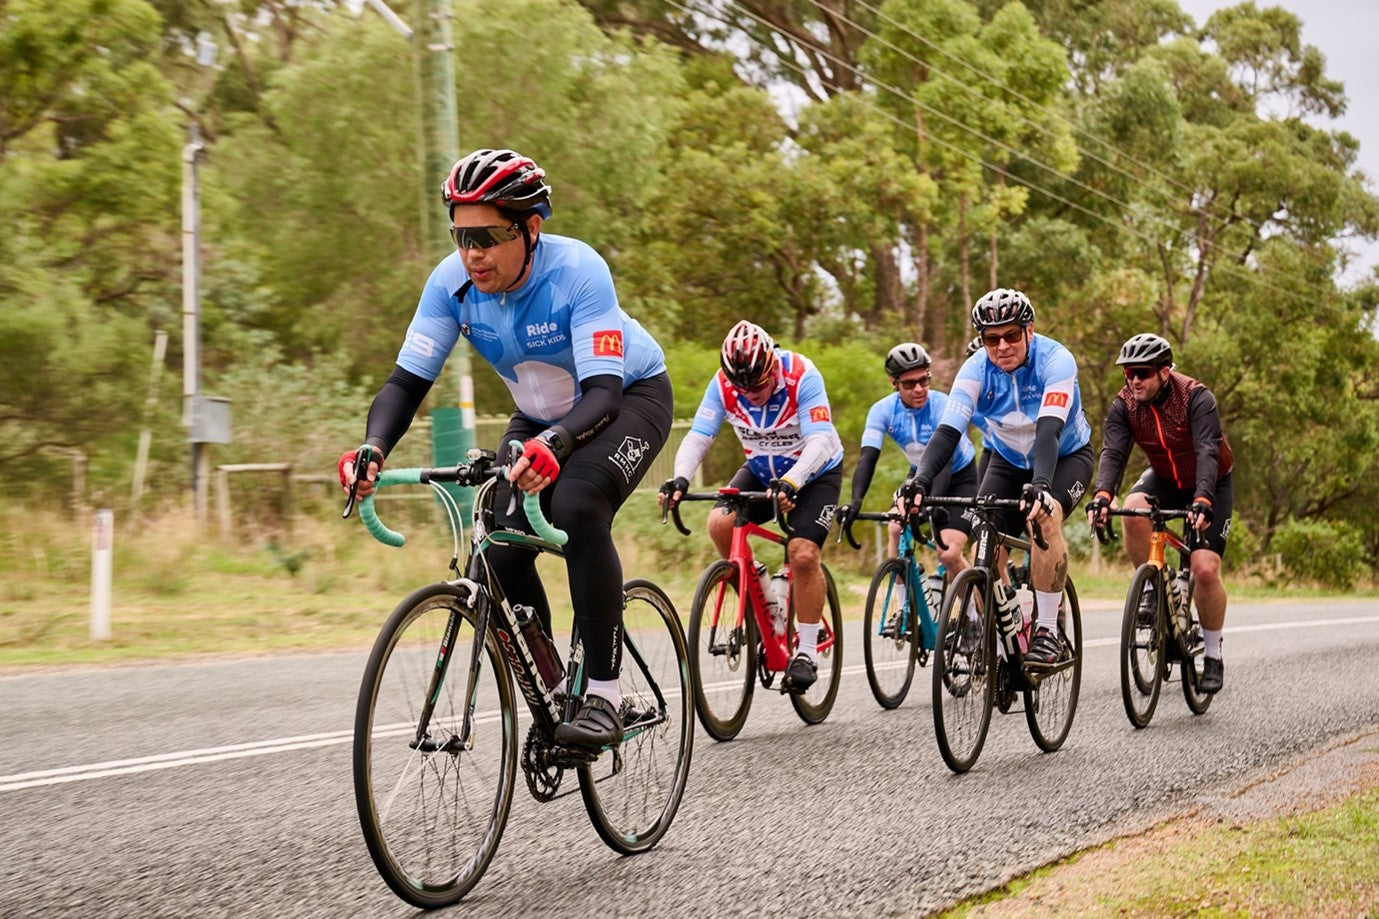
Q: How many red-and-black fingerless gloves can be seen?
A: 2